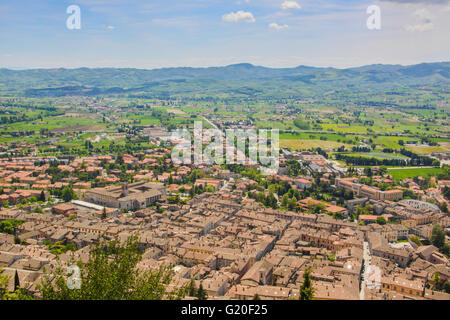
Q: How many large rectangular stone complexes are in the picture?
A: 1